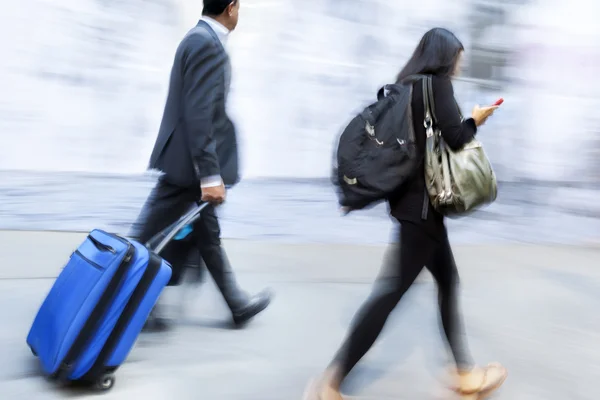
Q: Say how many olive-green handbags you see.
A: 1